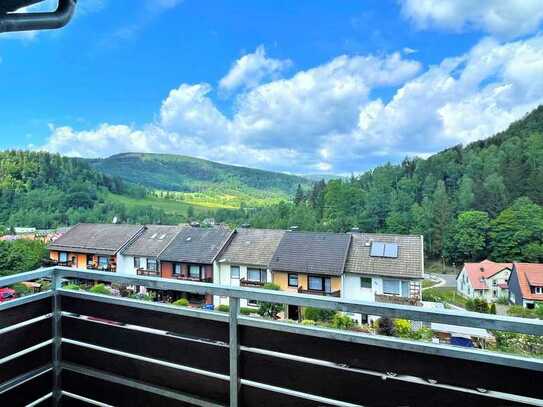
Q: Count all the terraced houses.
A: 6